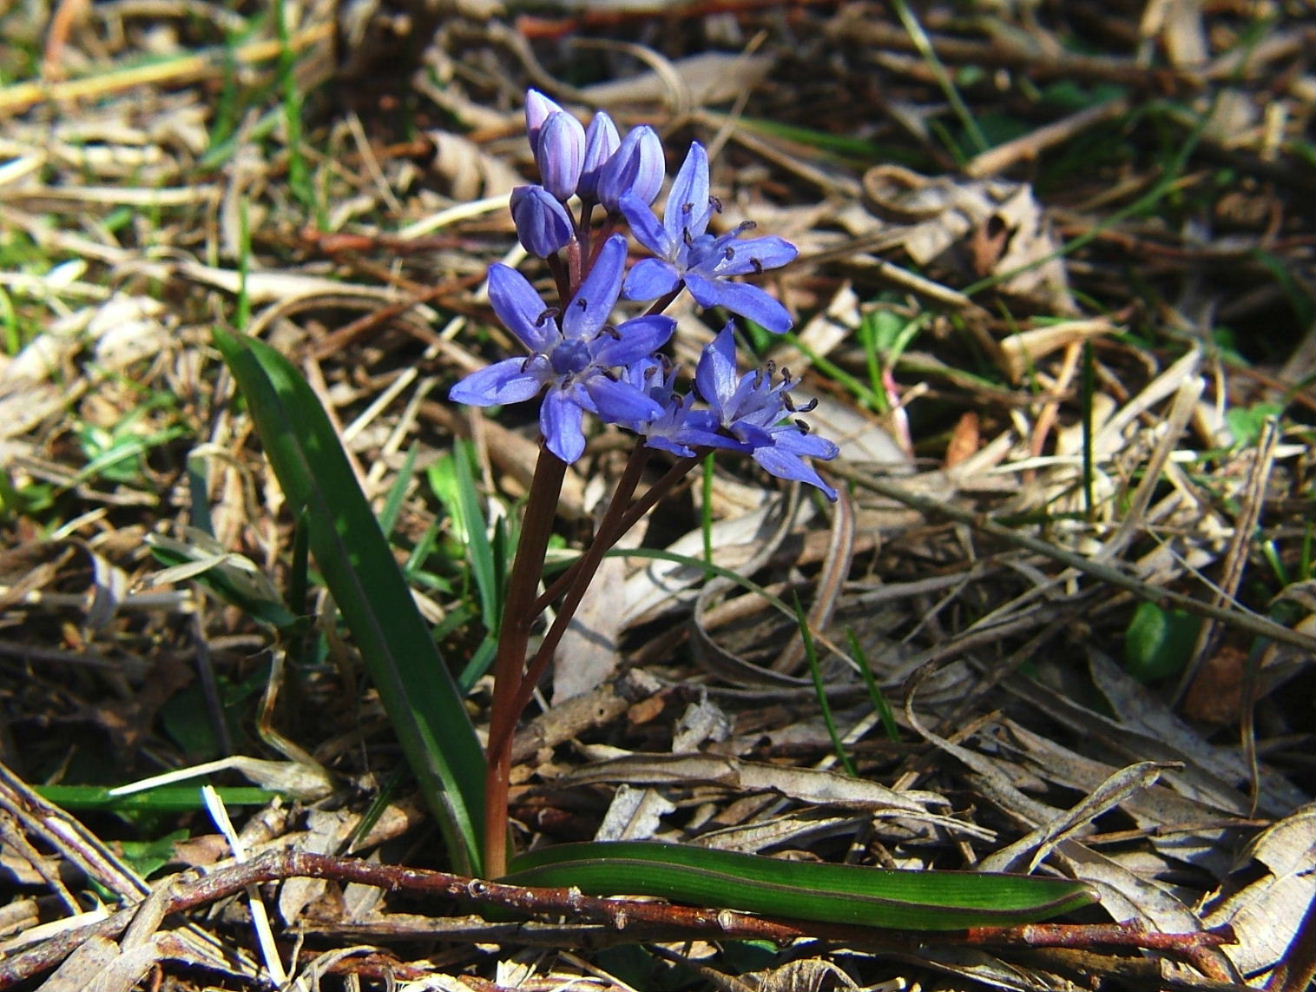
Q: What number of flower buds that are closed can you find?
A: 5